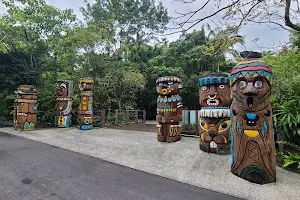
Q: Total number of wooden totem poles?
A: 6